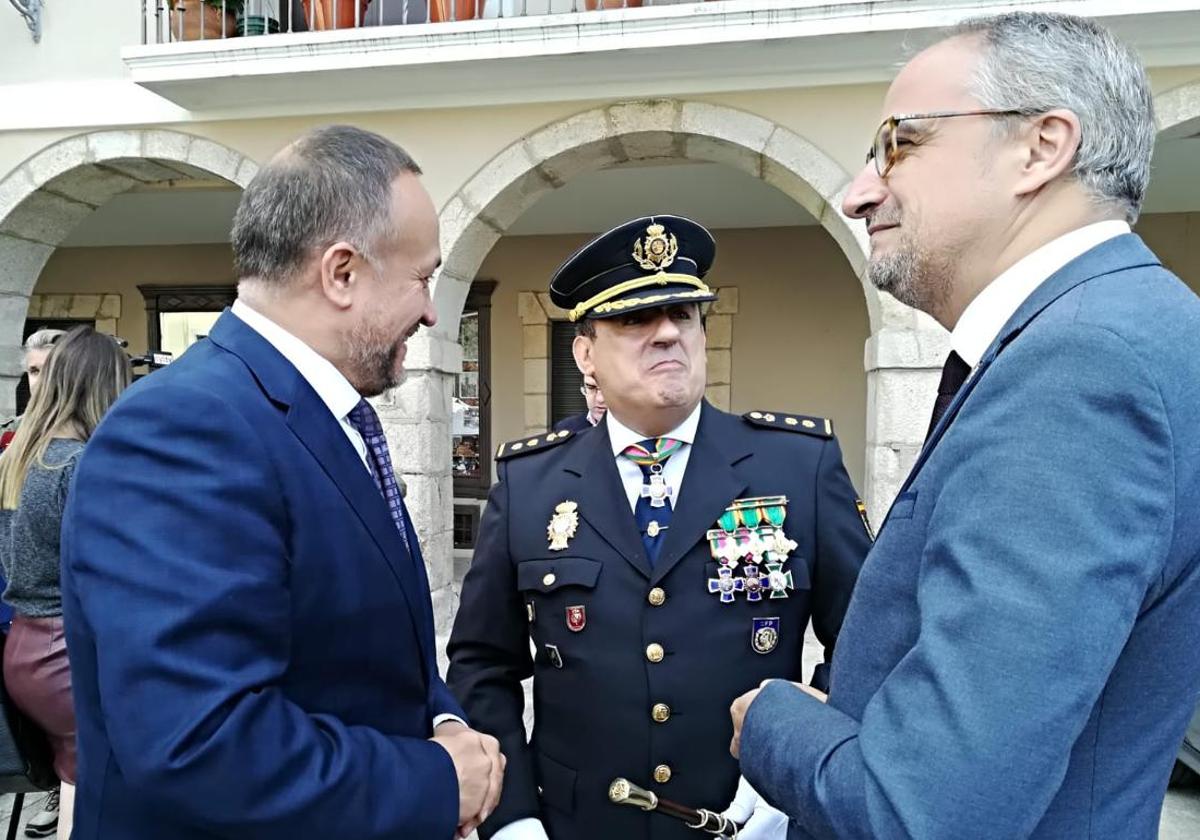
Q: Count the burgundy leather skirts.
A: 1